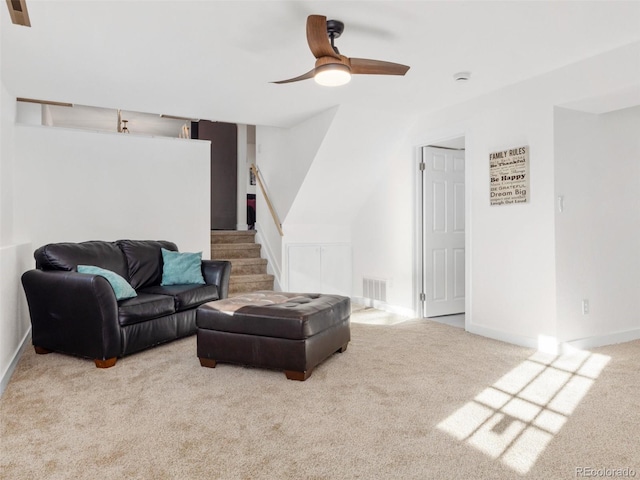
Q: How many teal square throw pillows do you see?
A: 2